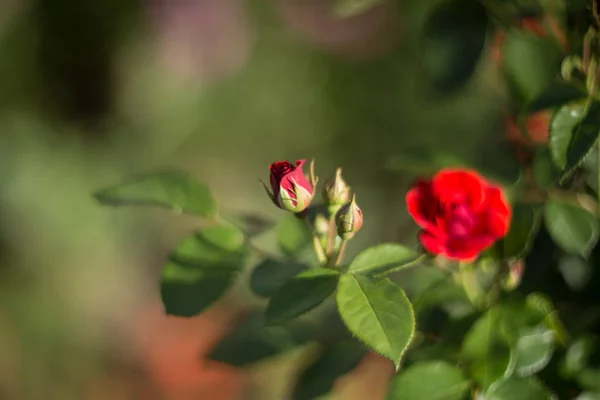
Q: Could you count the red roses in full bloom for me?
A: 1